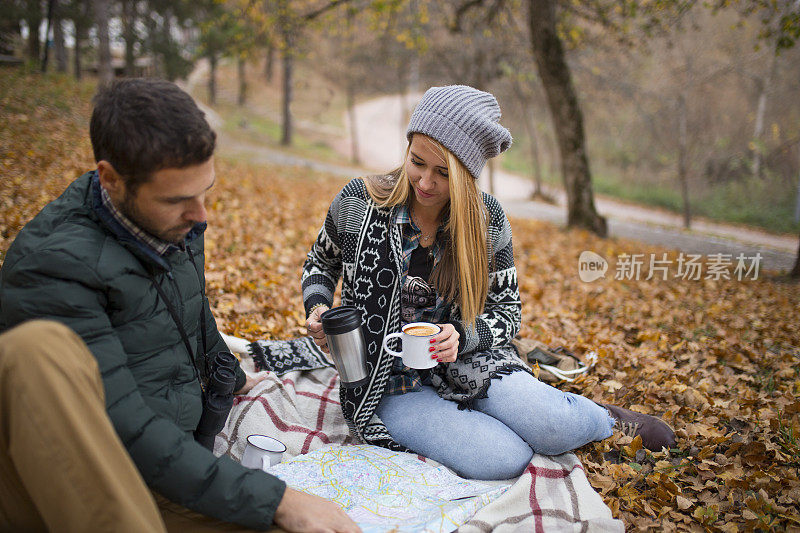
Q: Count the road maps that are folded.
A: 0